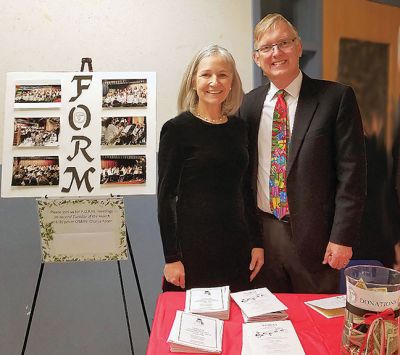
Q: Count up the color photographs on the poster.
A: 6